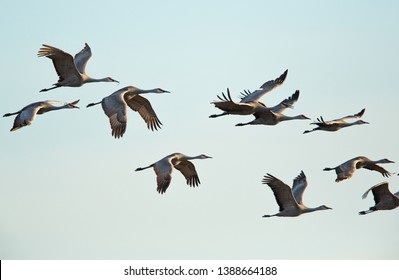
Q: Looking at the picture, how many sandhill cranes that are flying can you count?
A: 10